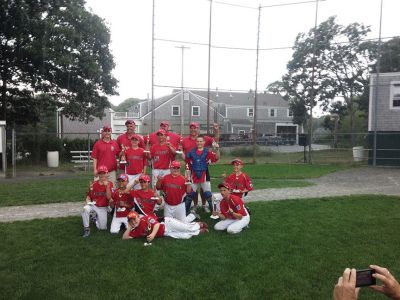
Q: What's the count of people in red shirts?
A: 14